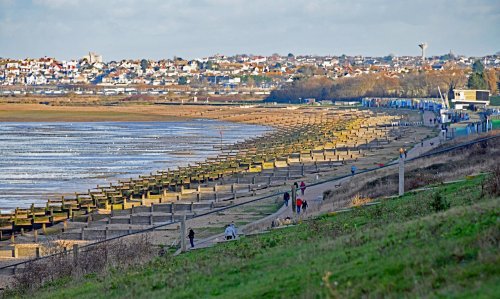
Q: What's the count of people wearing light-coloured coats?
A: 2